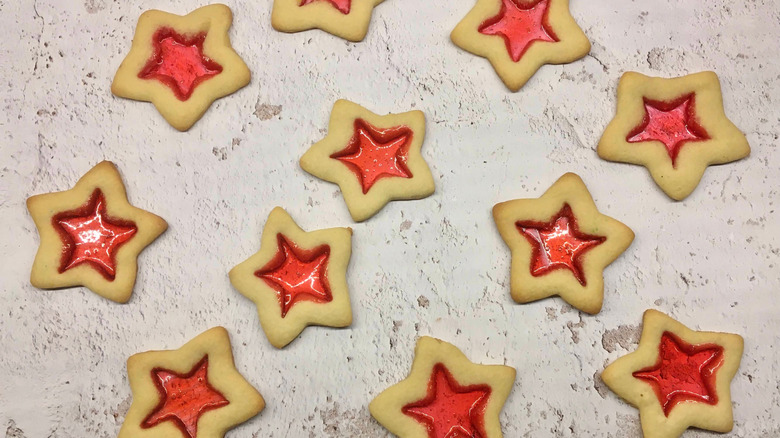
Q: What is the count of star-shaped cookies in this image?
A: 11